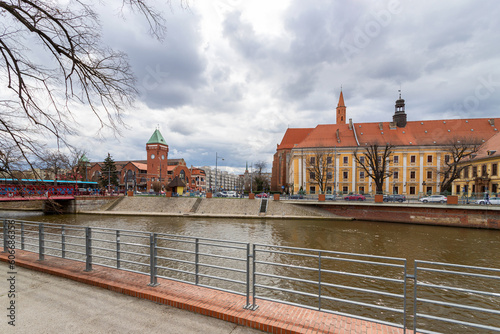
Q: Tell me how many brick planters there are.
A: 8